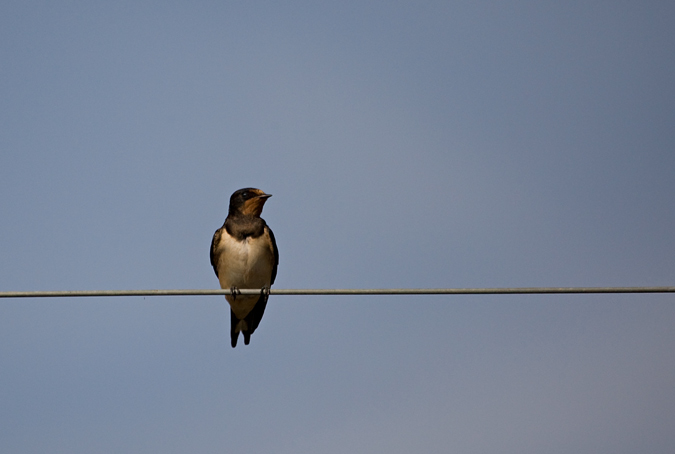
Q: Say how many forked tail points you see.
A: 2